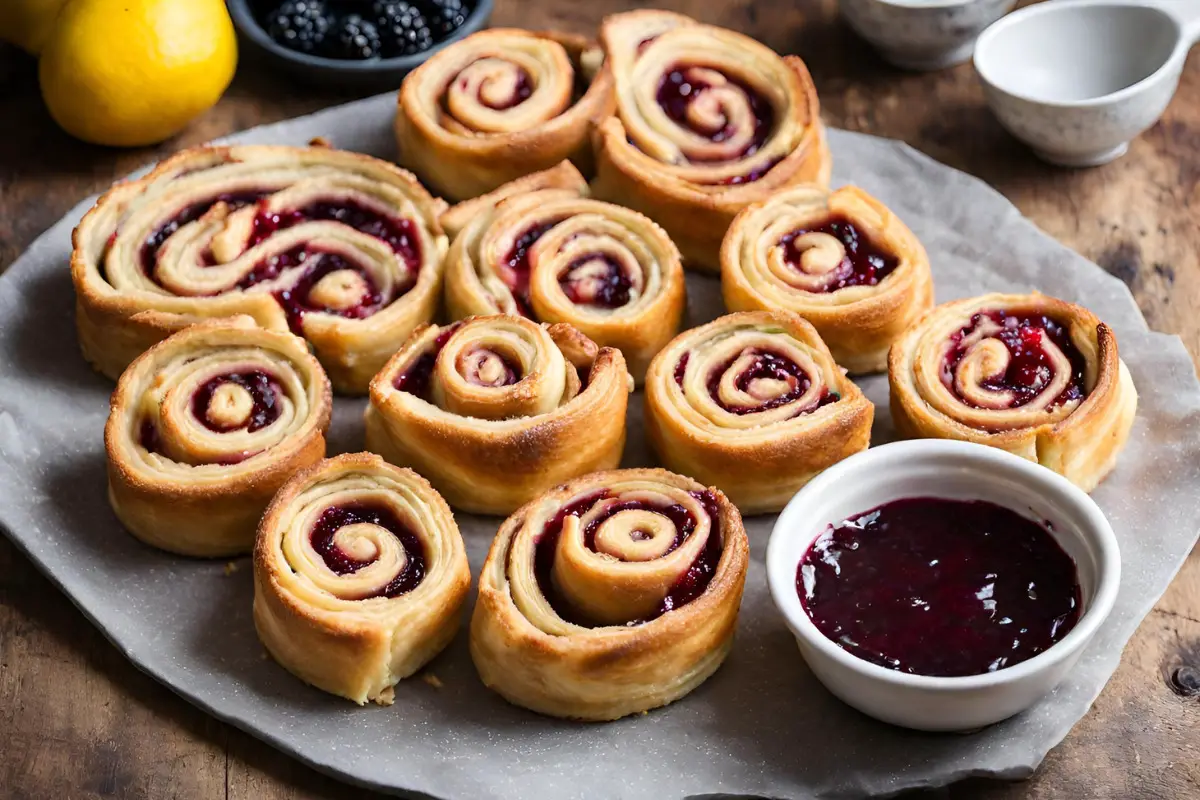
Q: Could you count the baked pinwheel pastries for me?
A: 11